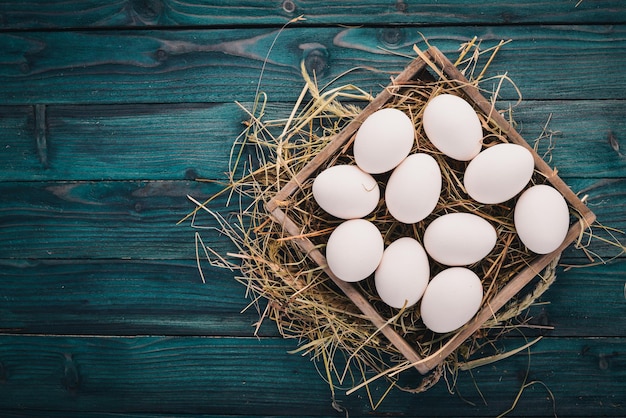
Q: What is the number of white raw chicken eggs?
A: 10